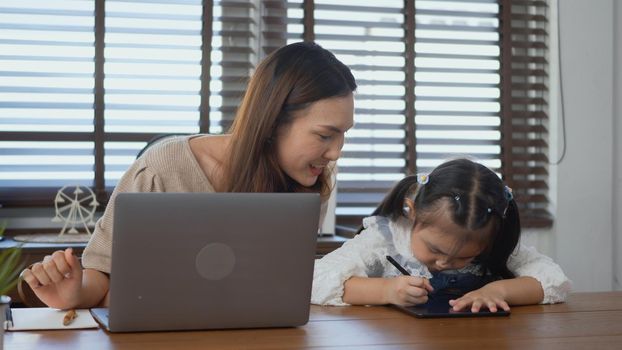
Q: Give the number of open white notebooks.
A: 1